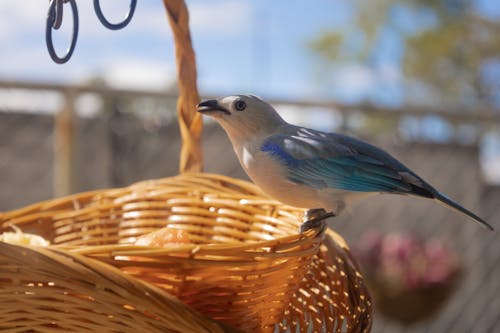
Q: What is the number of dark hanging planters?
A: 1